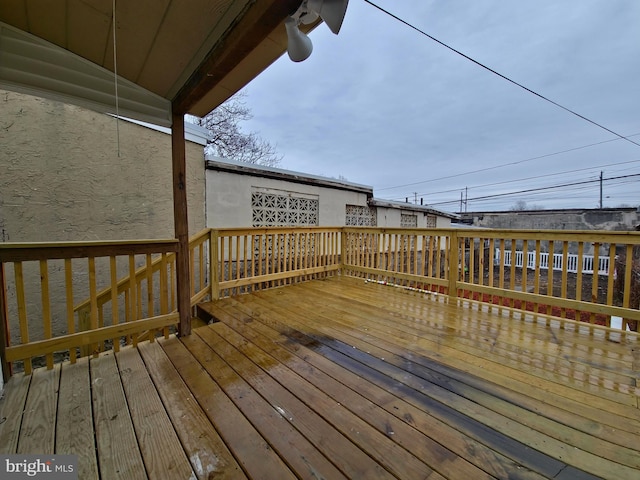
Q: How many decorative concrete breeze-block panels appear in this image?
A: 4